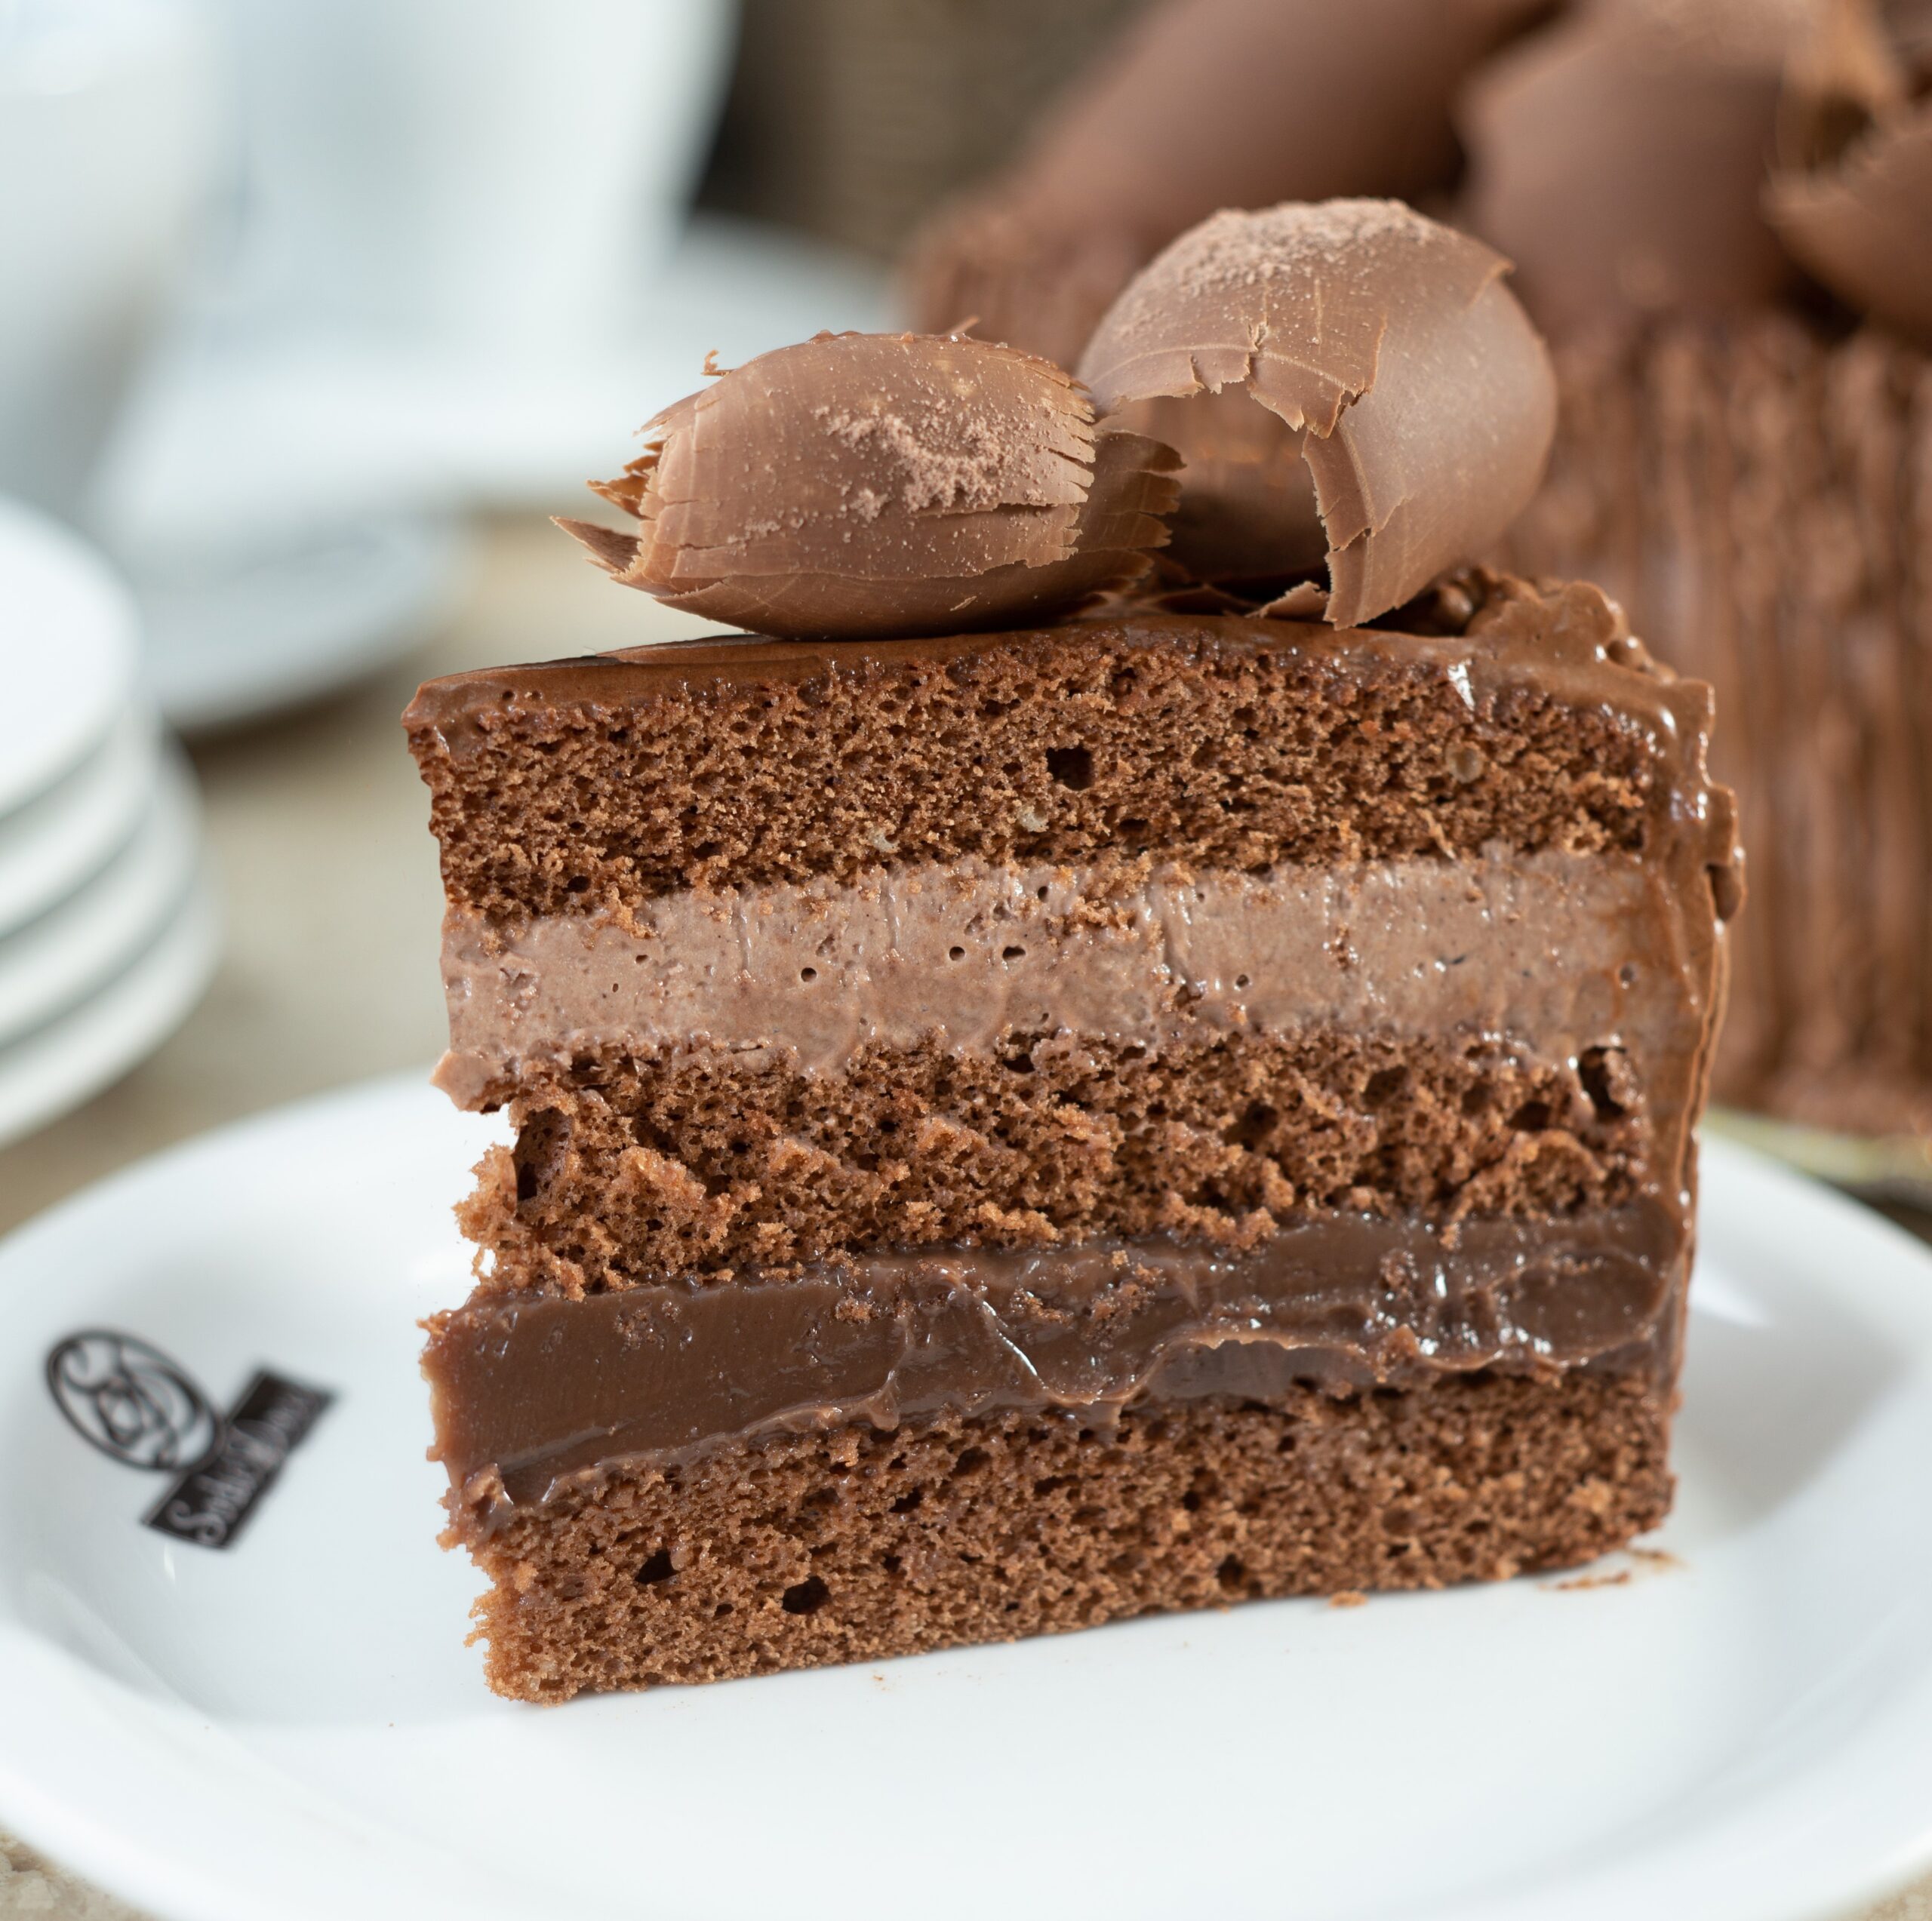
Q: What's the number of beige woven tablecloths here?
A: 0